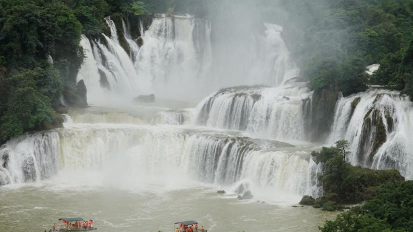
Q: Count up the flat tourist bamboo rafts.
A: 2